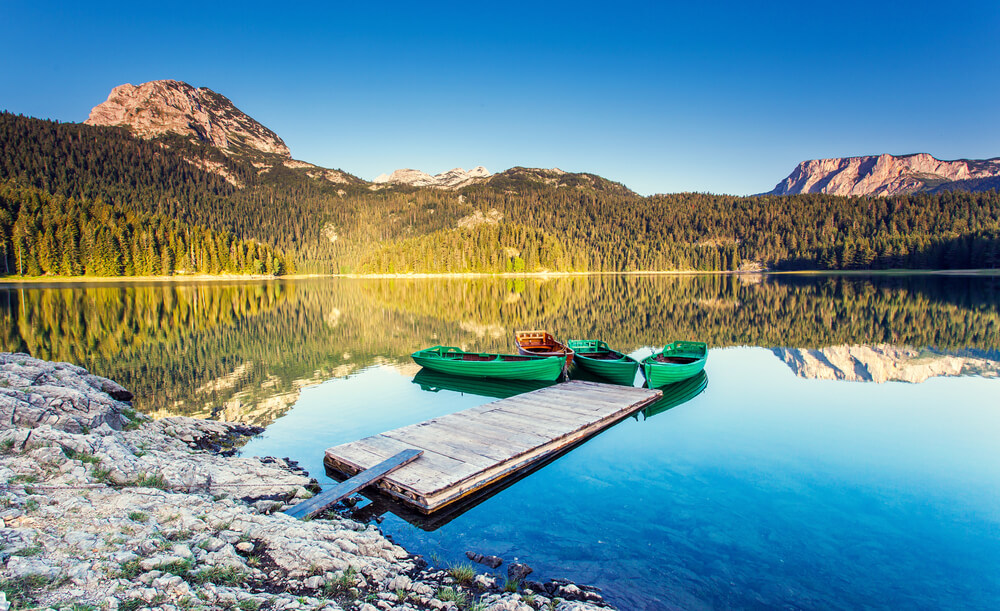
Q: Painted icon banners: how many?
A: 0